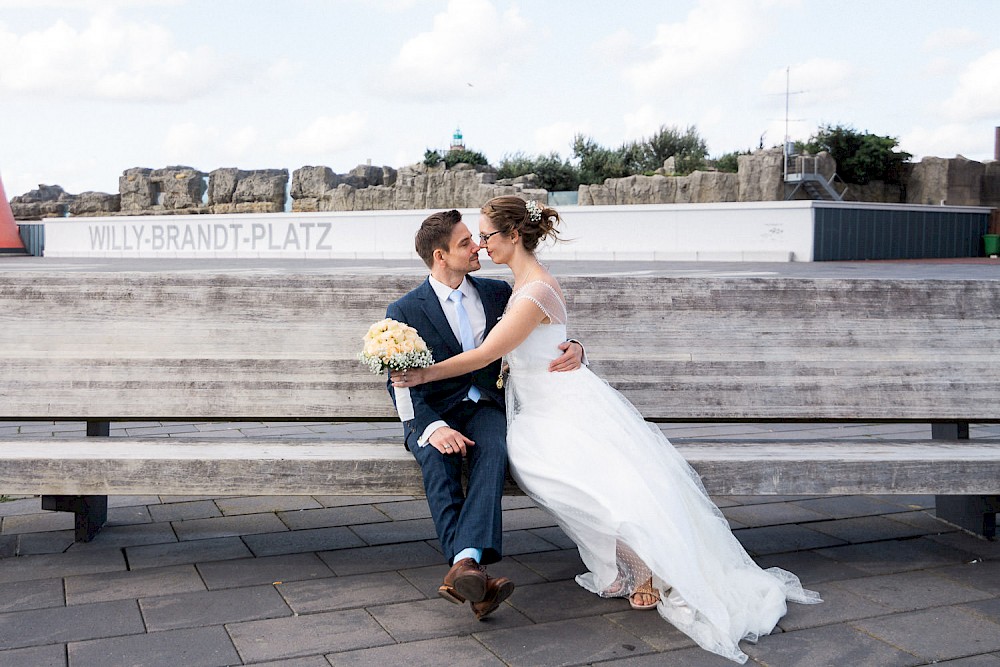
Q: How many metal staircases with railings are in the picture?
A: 1